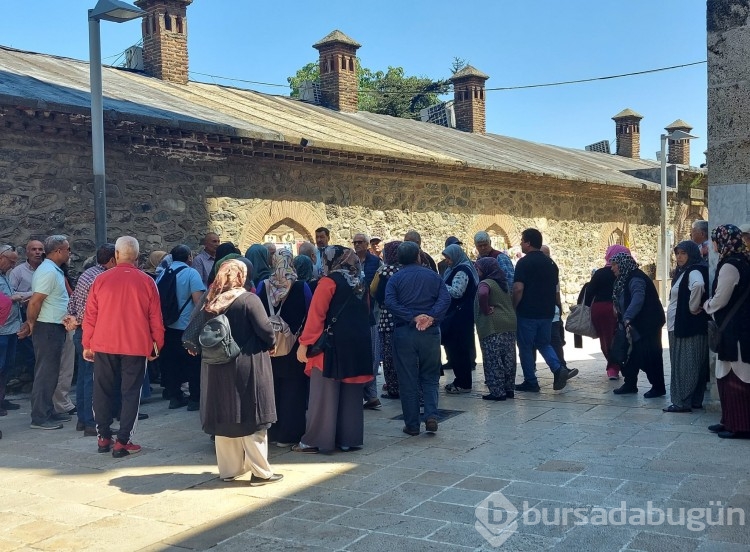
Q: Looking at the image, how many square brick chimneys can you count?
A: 5